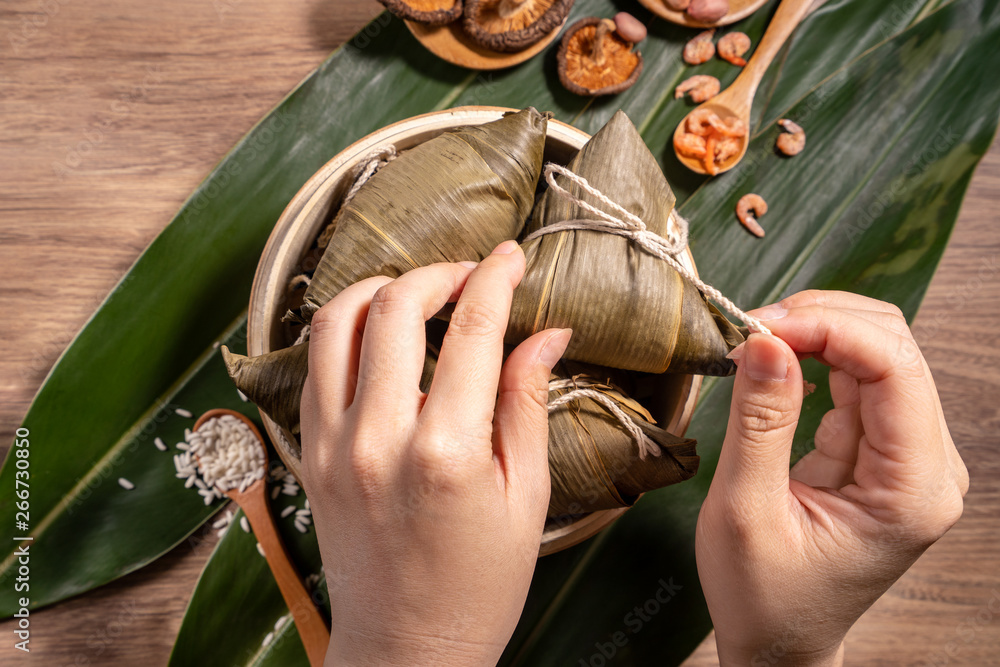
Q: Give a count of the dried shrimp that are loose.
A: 5